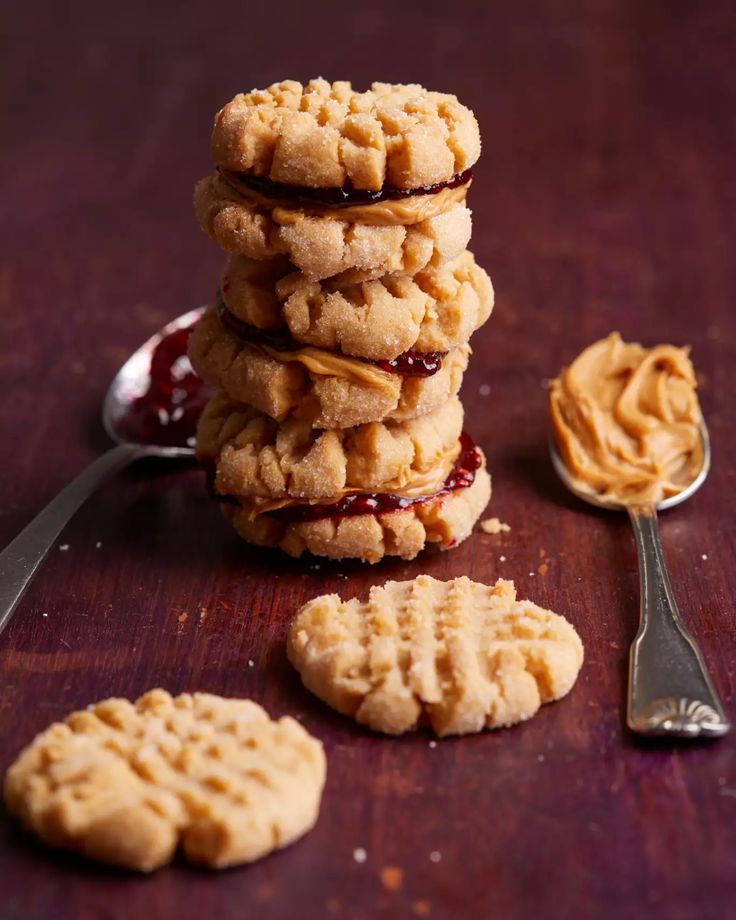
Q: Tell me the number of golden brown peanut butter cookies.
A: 8